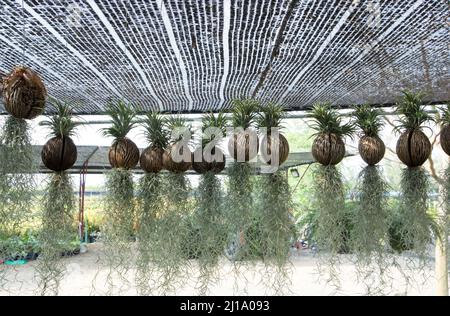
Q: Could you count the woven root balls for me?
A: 12